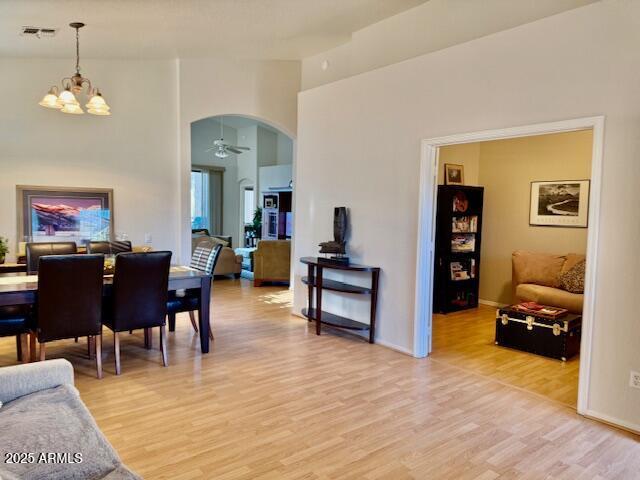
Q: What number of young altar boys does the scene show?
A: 0